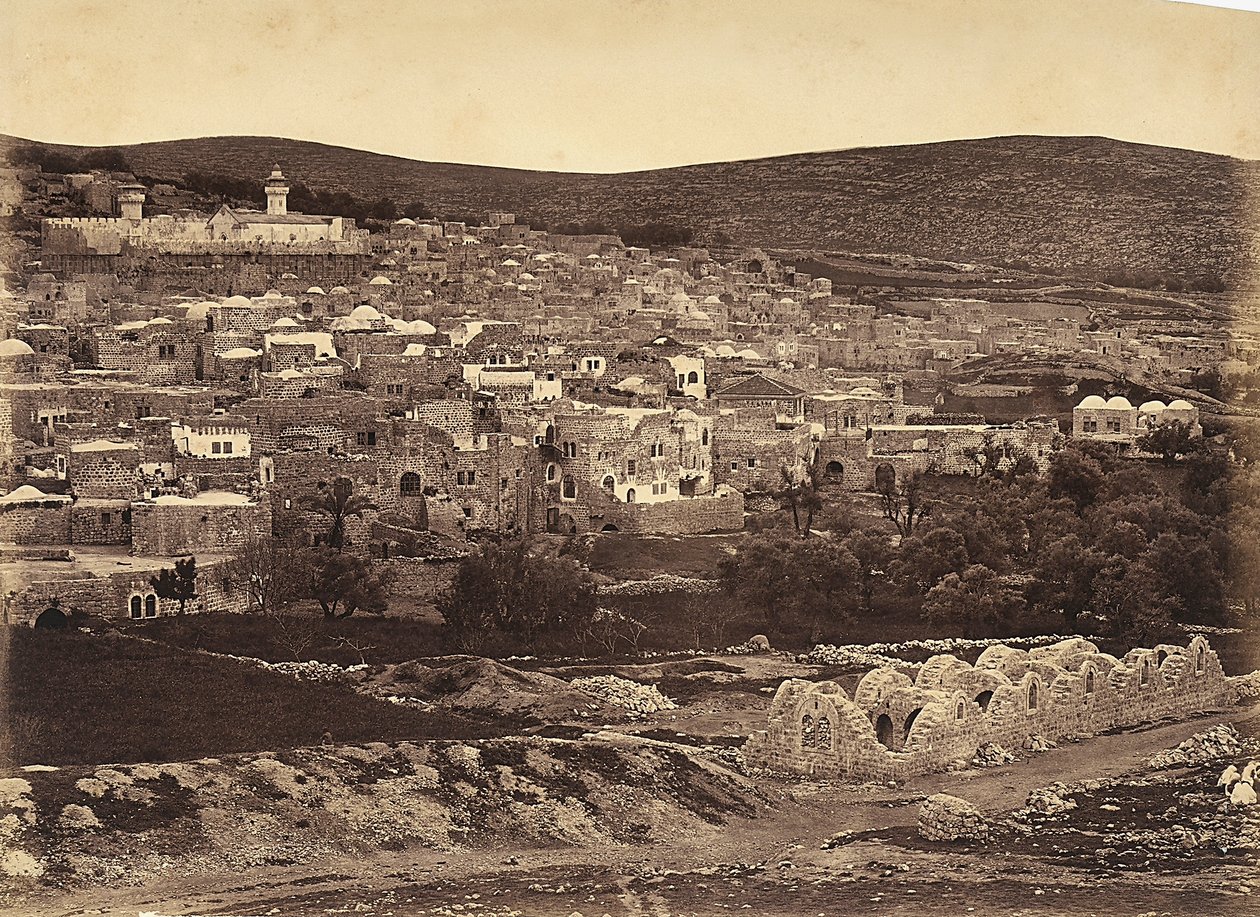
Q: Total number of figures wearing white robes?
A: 3